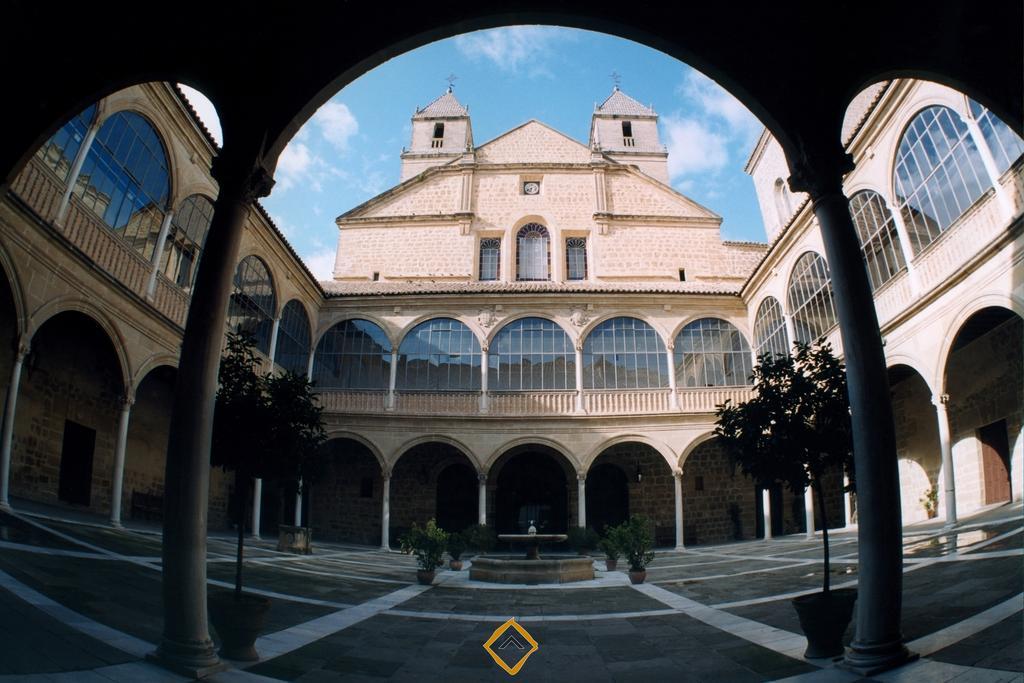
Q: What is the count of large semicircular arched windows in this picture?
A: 15